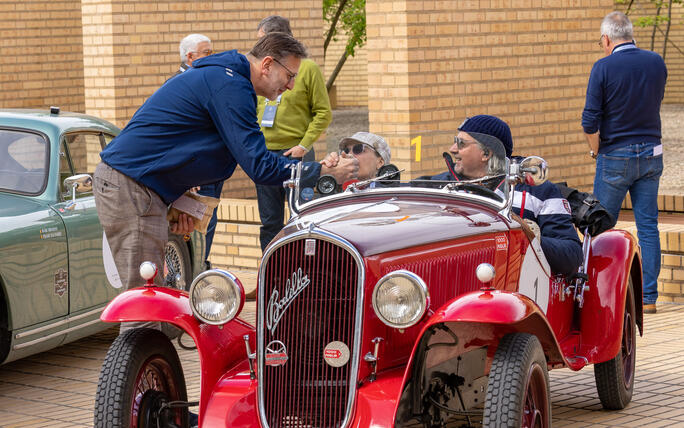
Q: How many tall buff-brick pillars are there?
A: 2